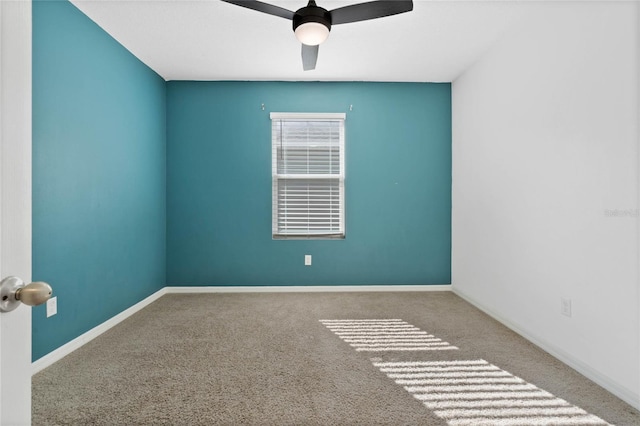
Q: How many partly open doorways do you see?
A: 1